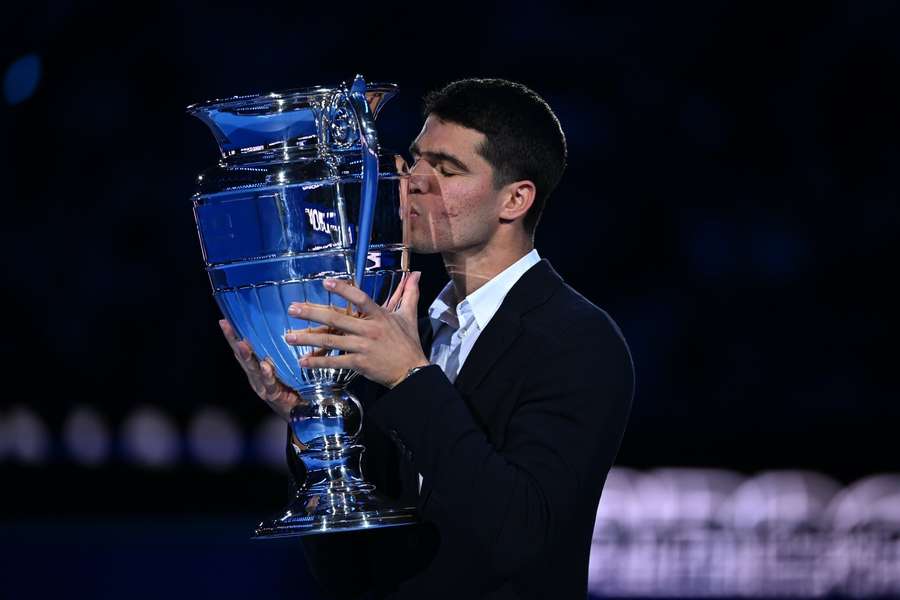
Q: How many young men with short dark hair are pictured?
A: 1